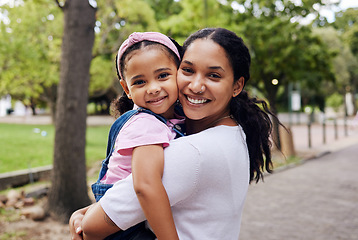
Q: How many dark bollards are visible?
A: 4